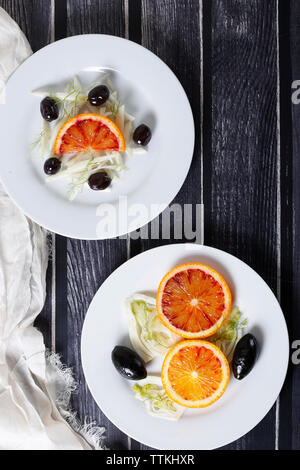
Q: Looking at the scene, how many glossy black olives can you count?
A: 7